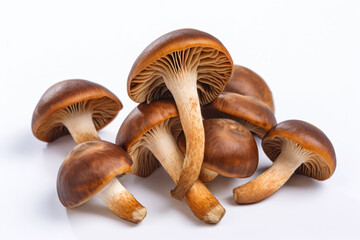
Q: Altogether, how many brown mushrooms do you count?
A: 8